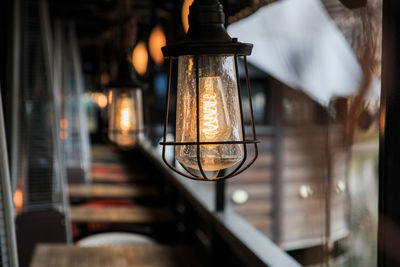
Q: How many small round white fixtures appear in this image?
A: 3